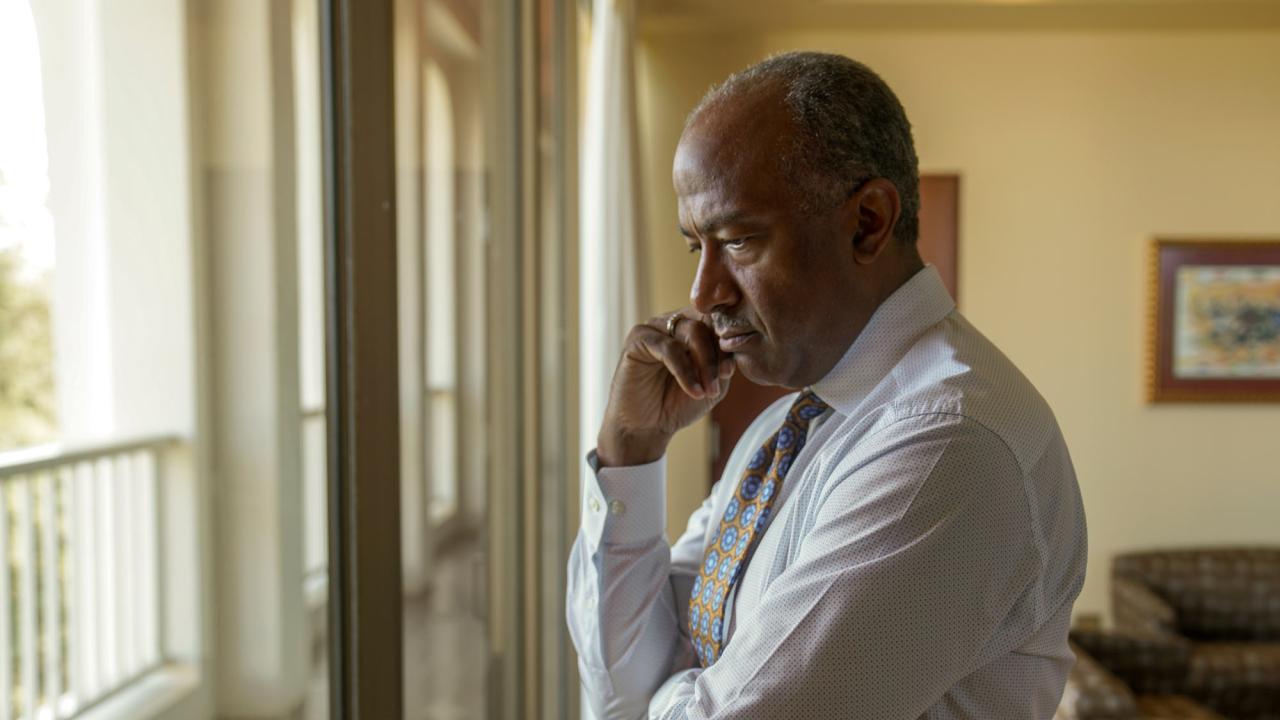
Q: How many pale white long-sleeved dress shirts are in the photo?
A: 1